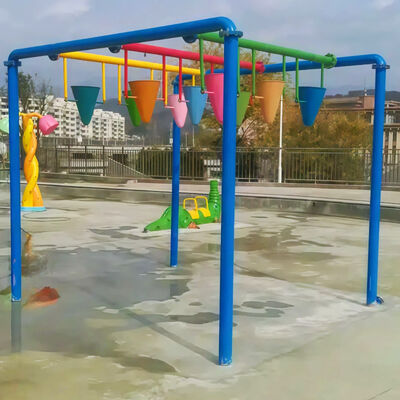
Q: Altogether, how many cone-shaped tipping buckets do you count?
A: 9